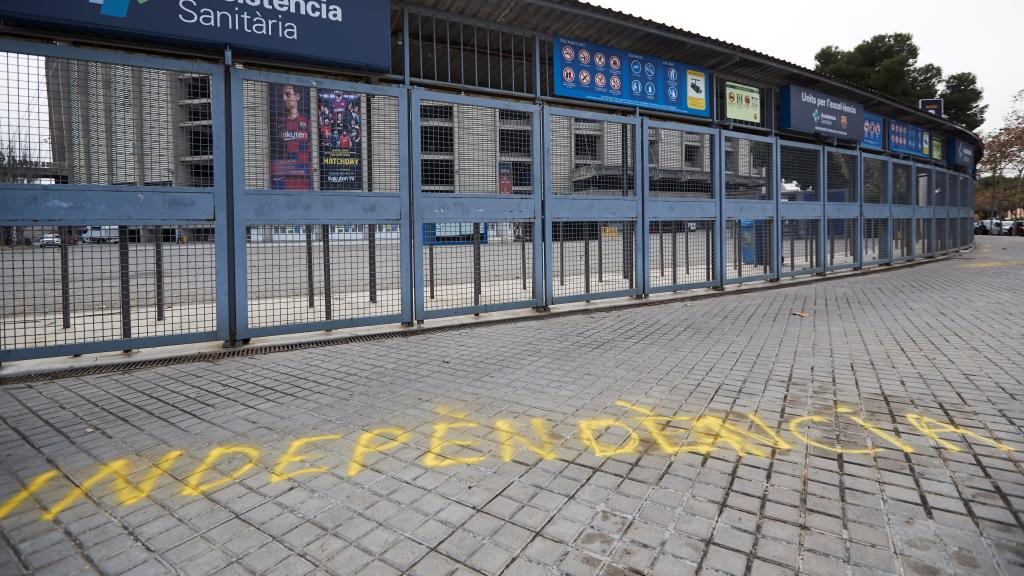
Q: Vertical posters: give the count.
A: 2